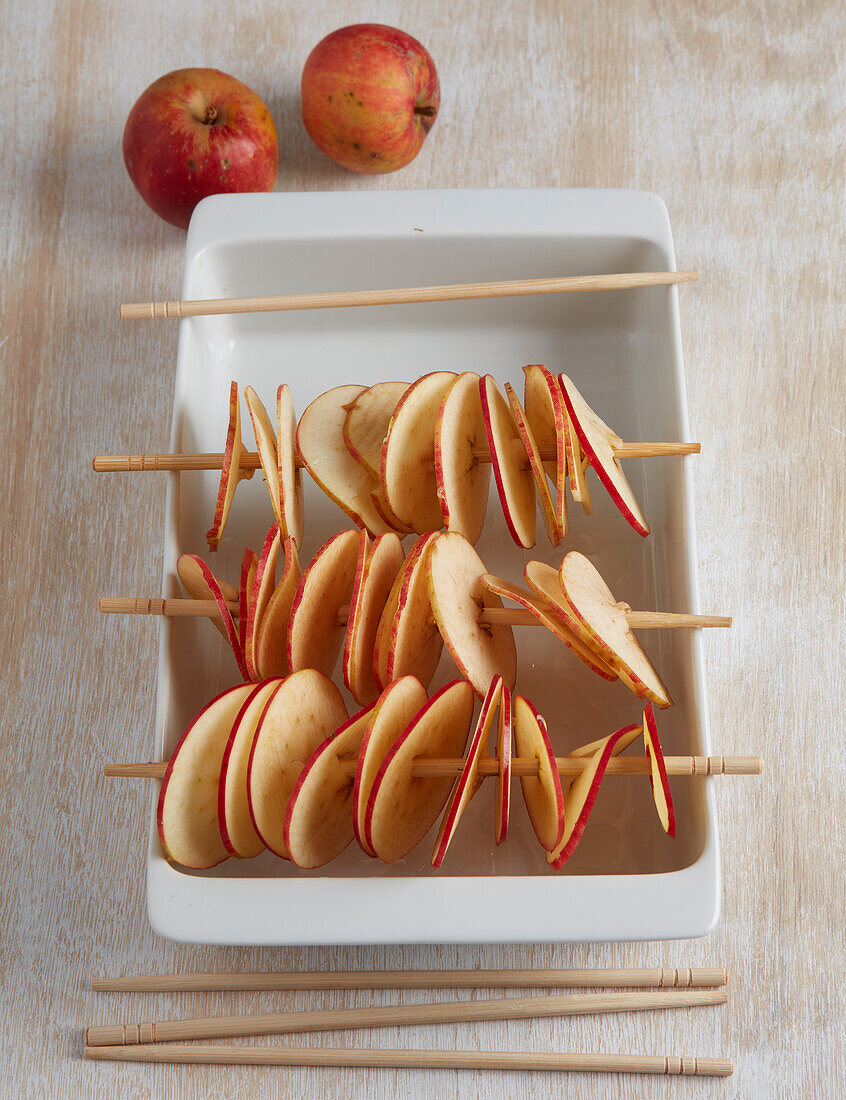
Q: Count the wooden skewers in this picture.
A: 7